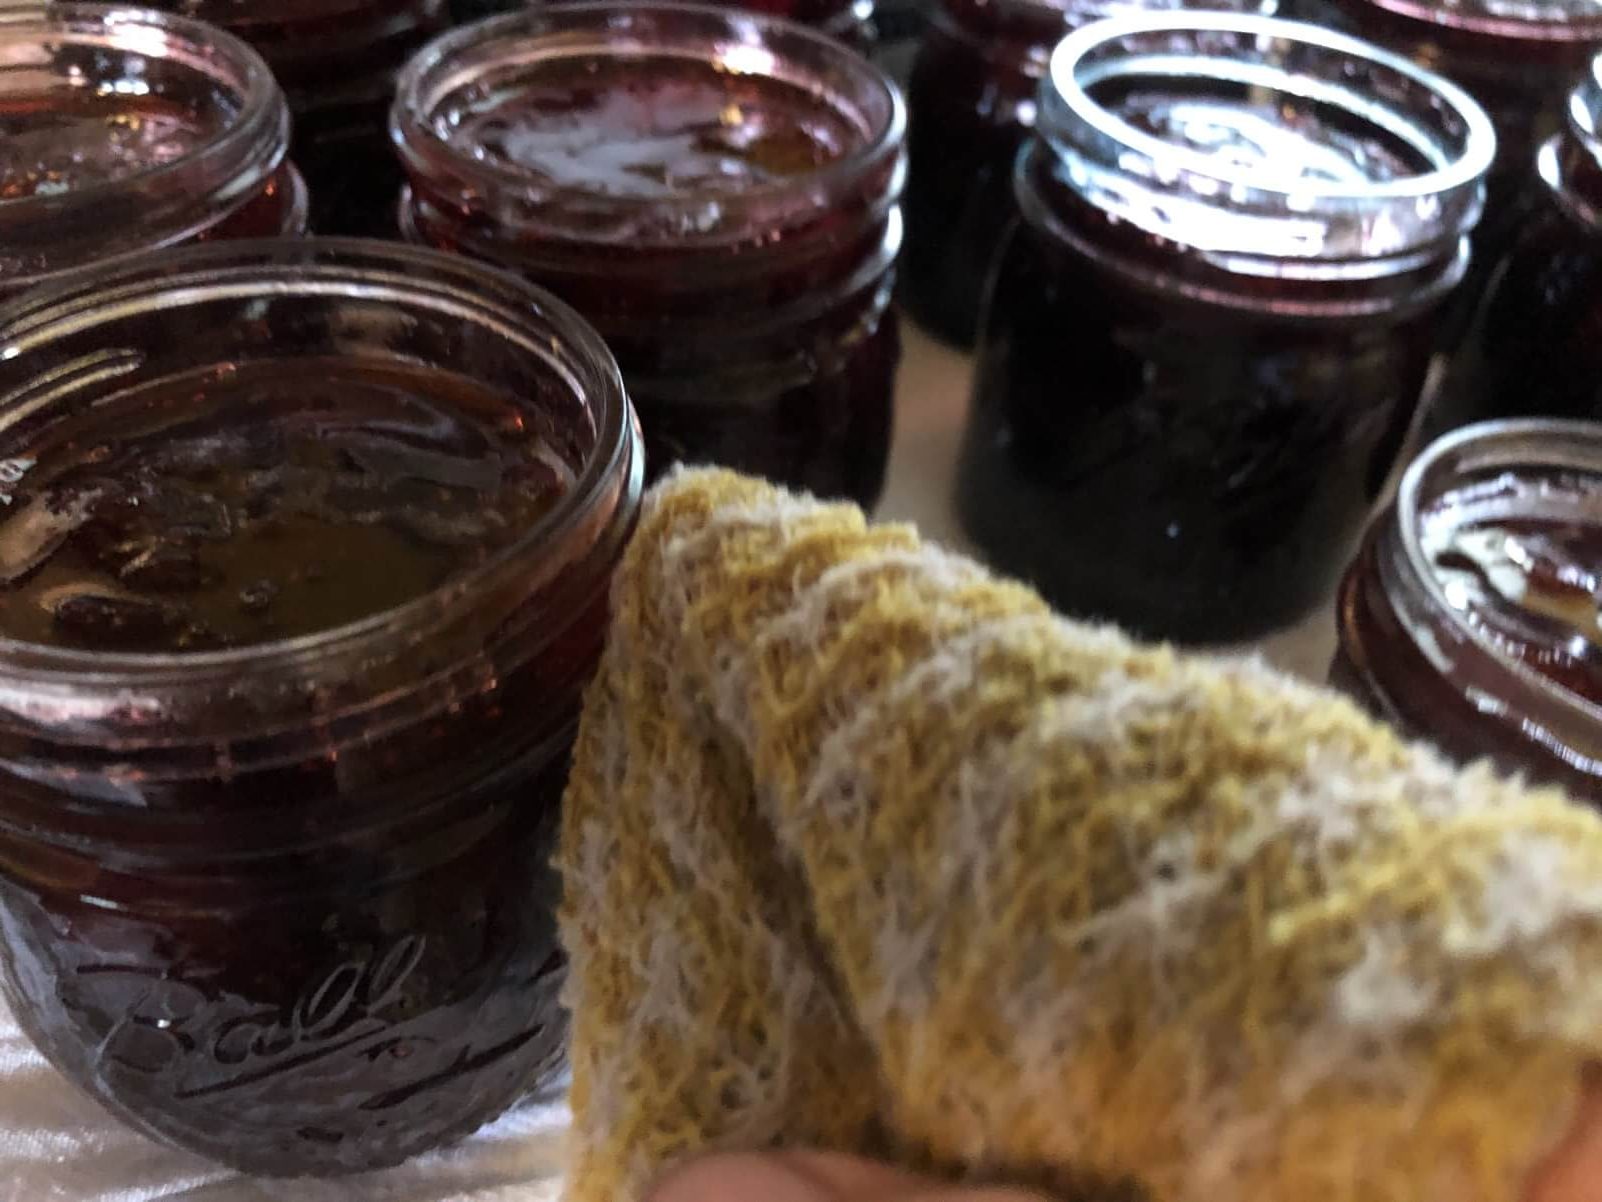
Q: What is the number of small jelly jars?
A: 10